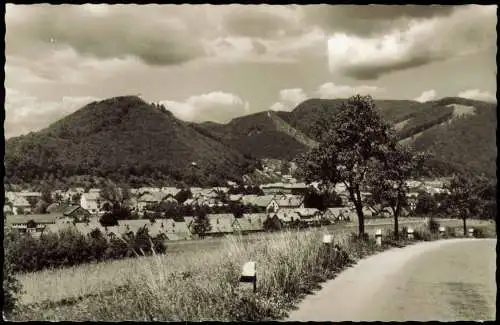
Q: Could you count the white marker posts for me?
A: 6